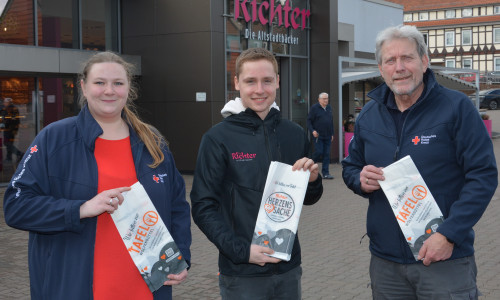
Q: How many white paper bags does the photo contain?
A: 3